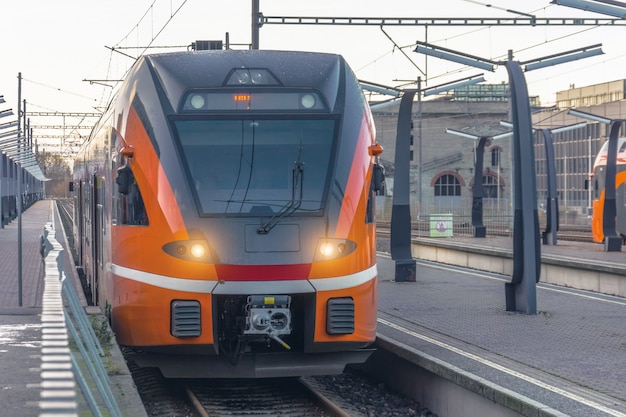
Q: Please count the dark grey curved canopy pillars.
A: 5